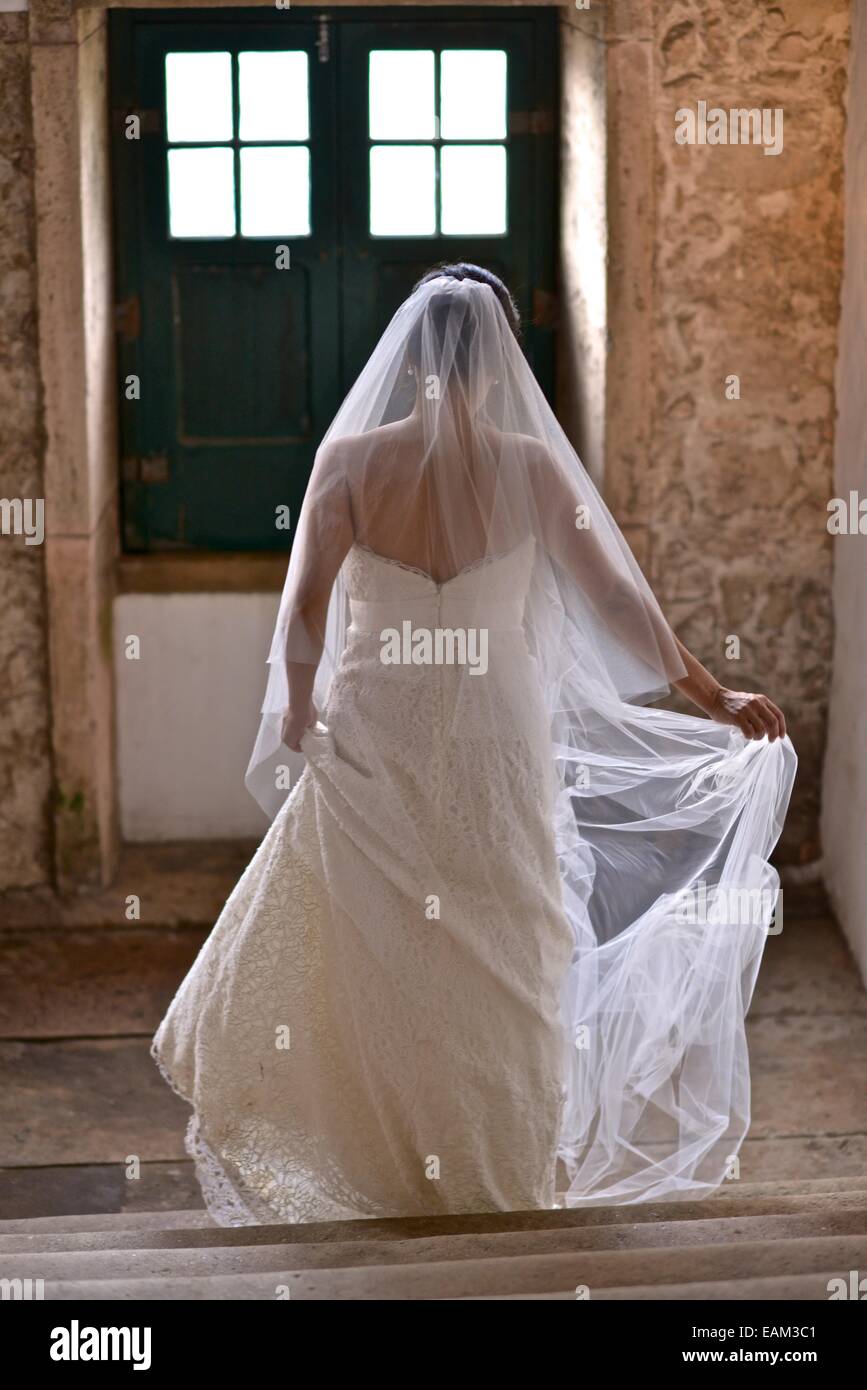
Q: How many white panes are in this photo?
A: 8